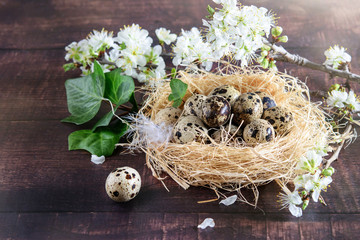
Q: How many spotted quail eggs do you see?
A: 11